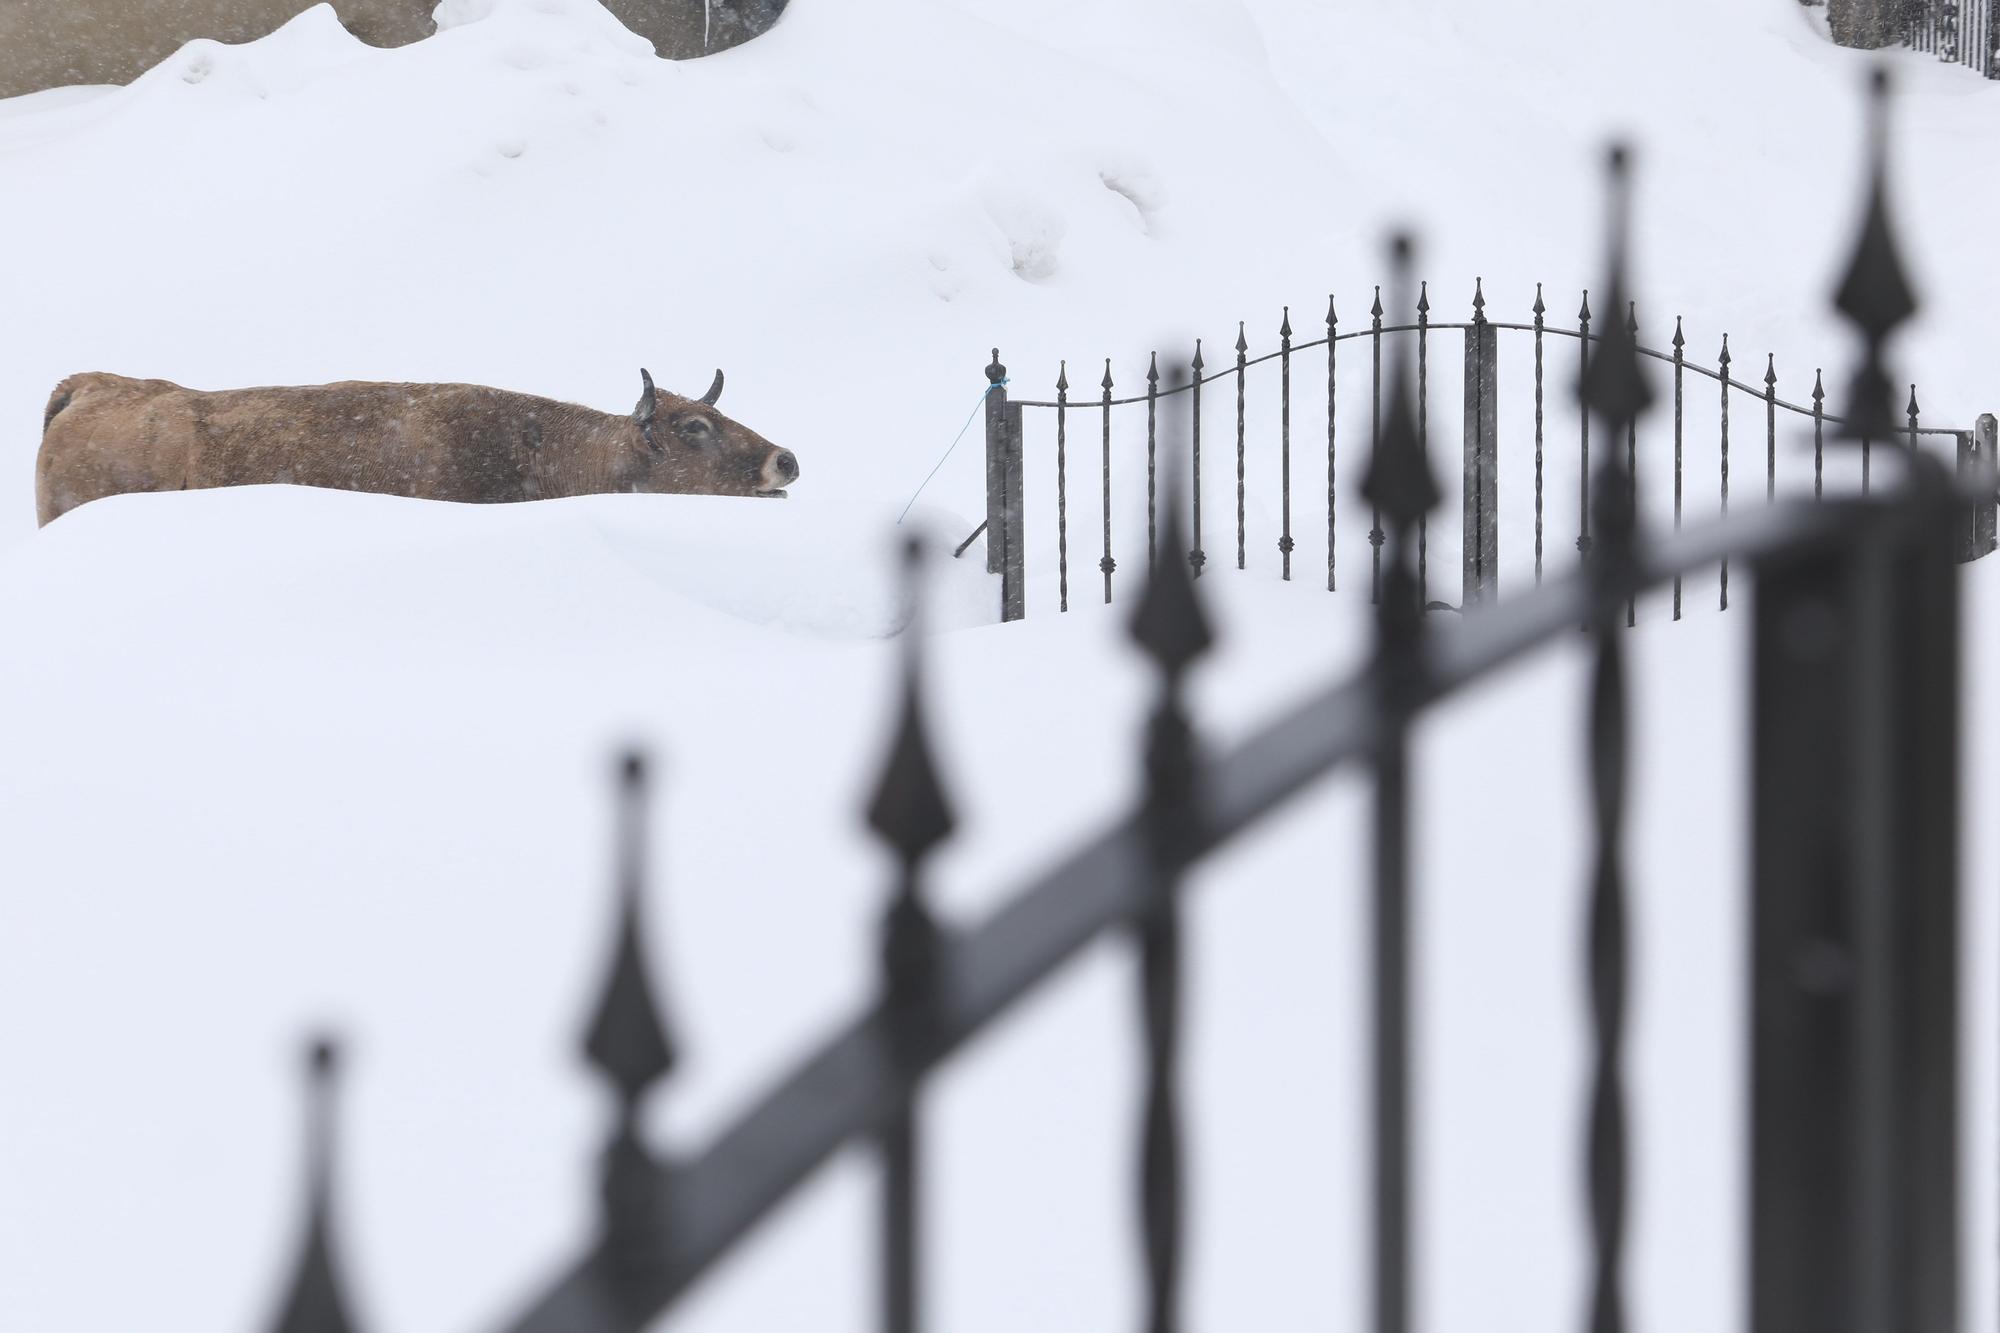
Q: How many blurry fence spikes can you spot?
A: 7